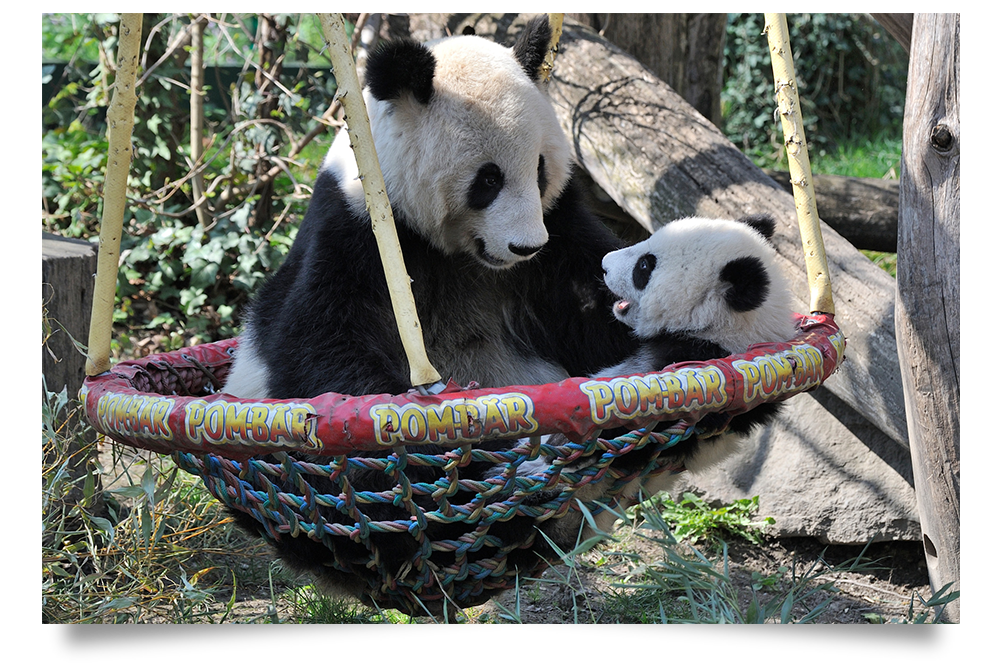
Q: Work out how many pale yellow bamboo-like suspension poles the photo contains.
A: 4